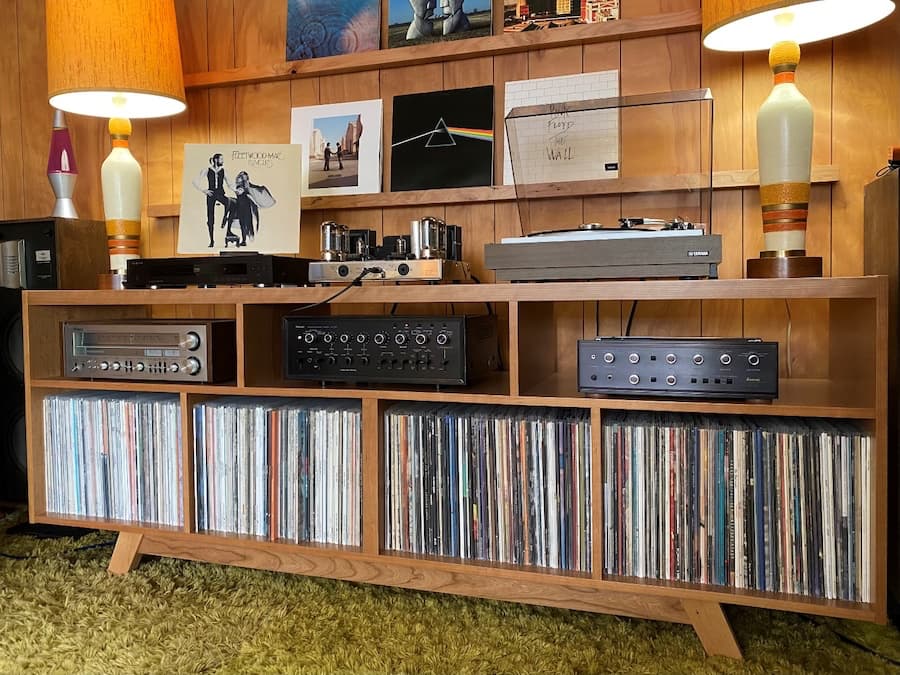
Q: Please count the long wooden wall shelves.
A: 2